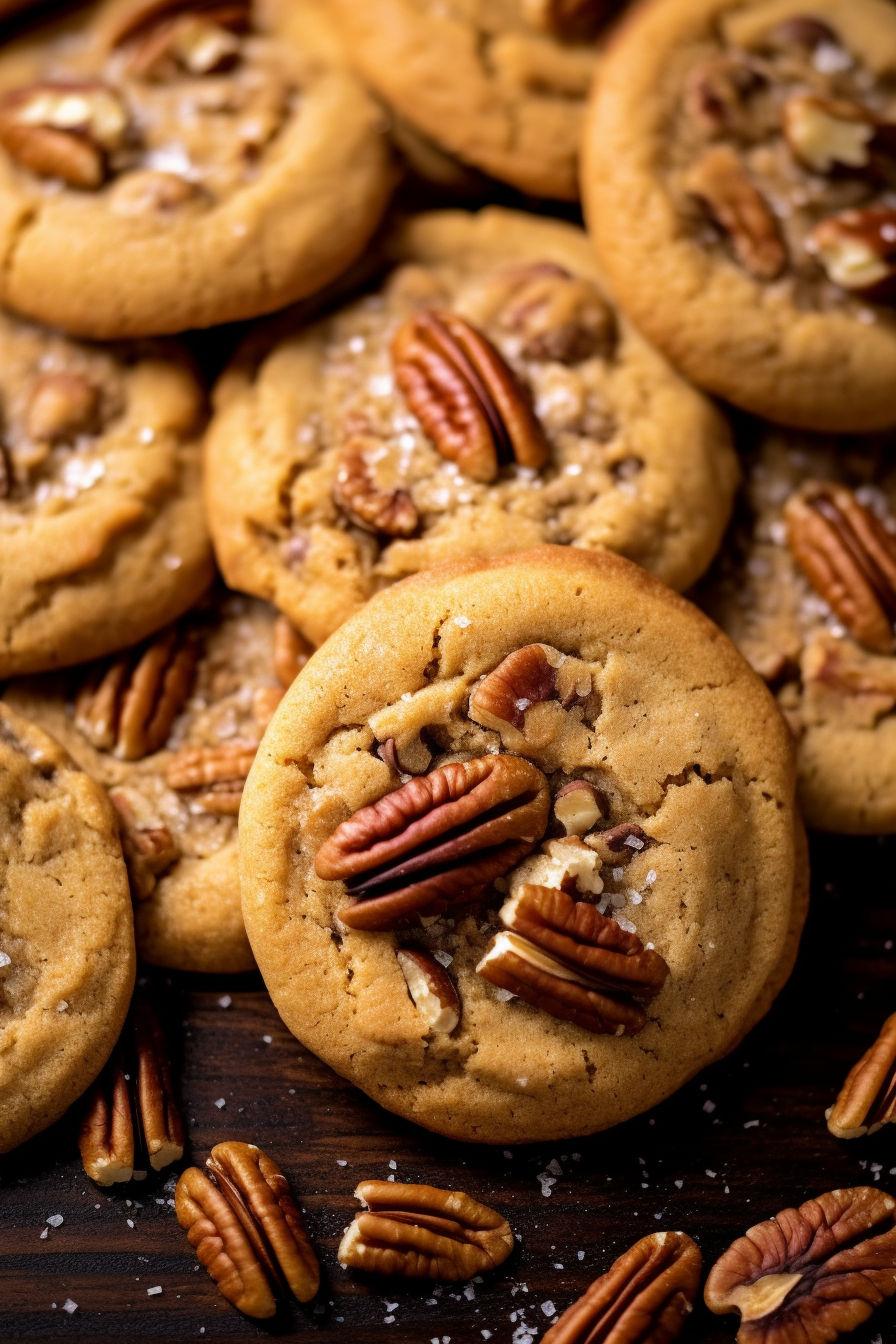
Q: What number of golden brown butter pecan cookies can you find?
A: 9